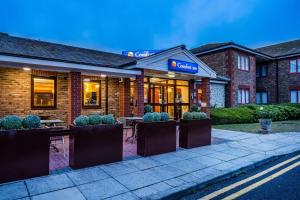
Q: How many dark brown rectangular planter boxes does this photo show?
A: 4